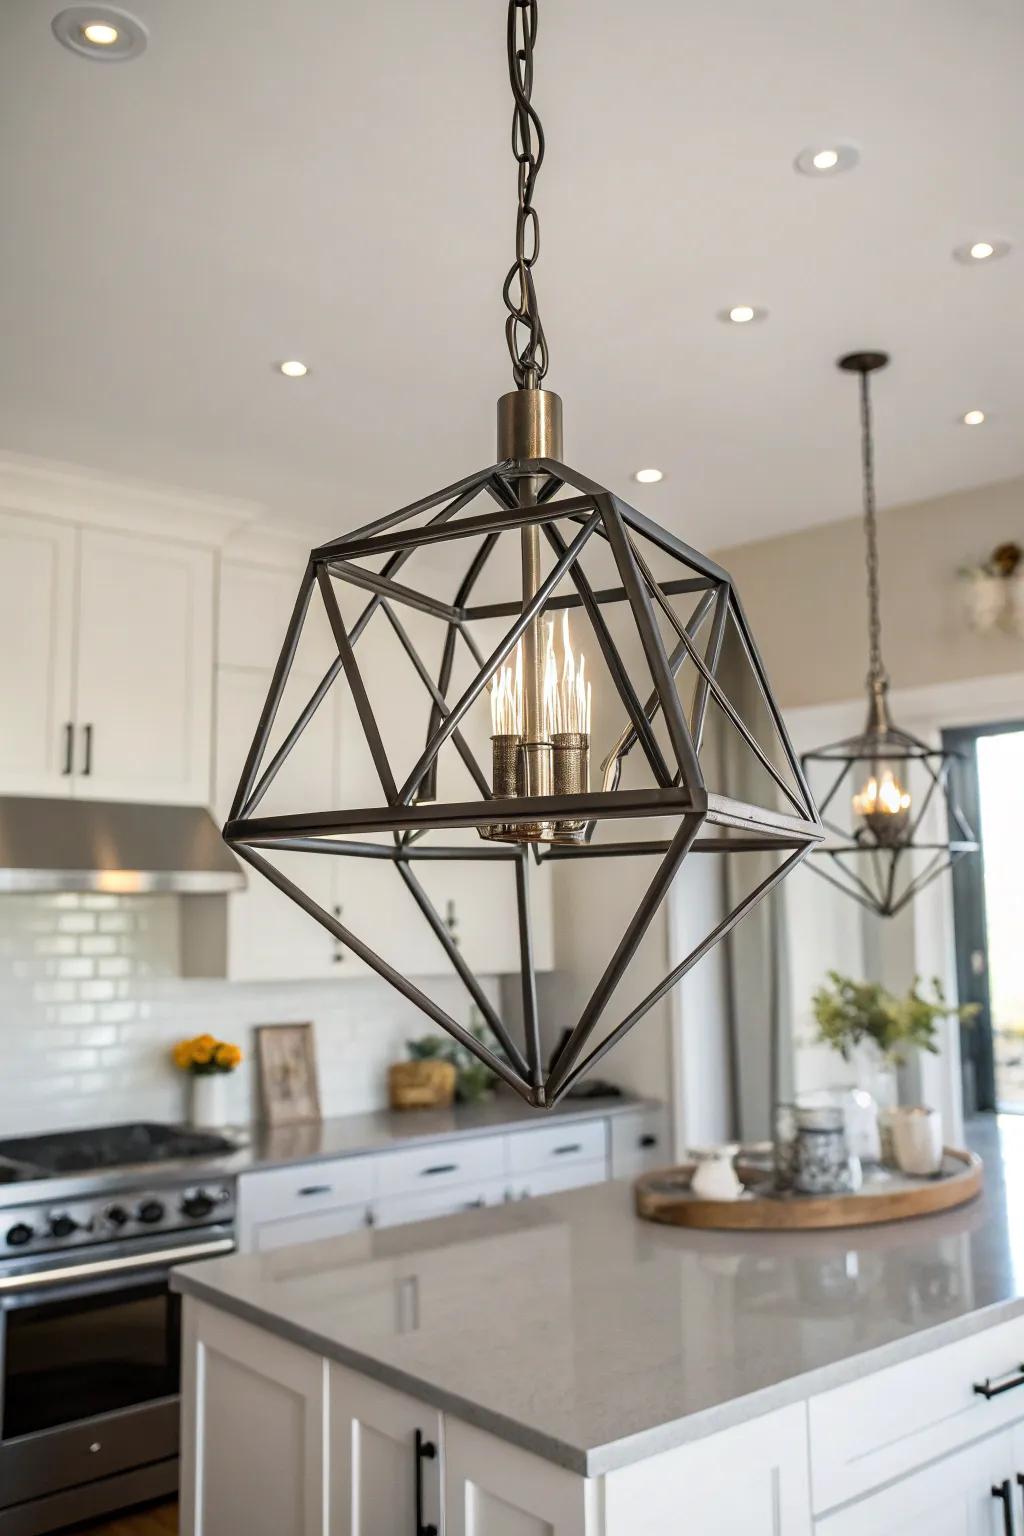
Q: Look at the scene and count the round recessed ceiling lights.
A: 7